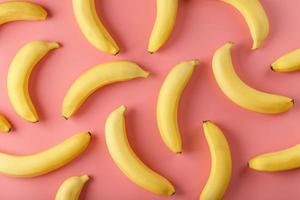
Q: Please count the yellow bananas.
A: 15